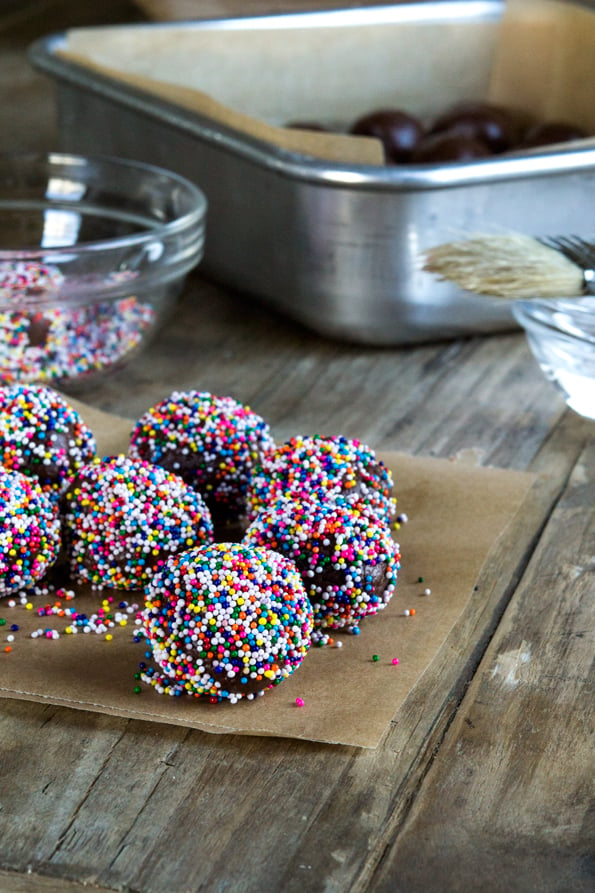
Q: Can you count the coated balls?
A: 7